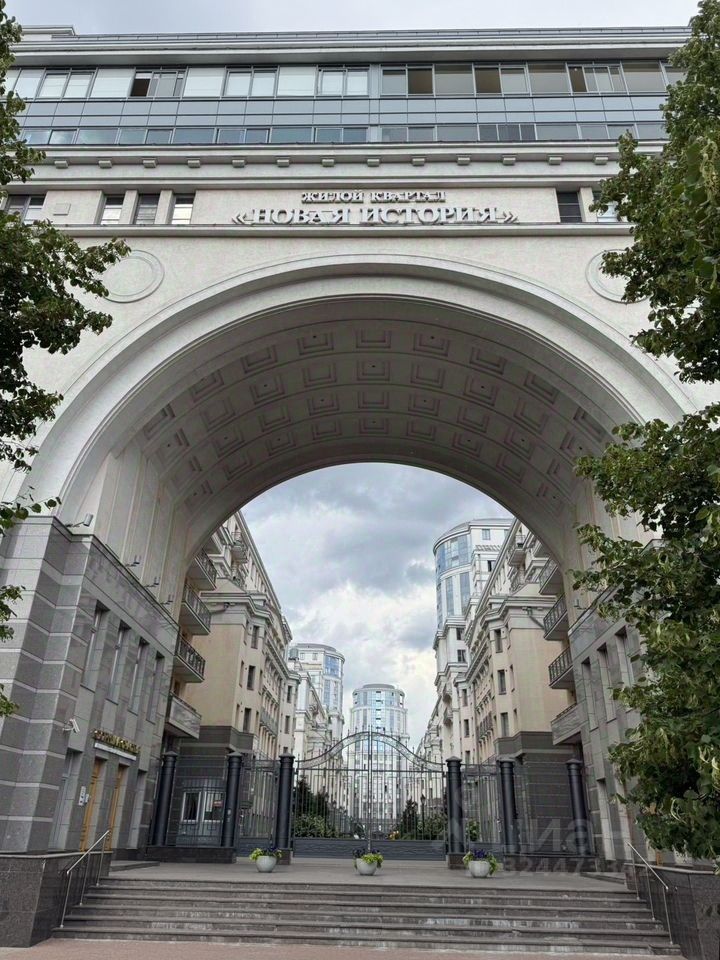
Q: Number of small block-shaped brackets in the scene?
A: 13